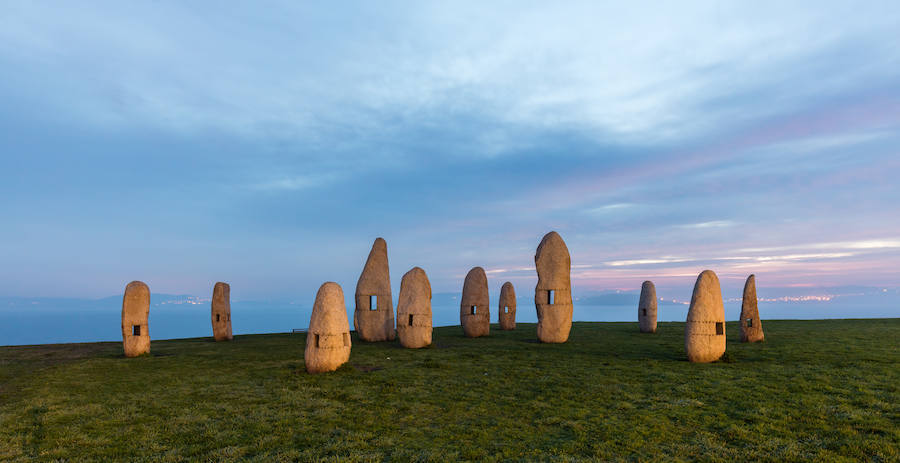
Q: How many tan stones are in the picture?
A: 11